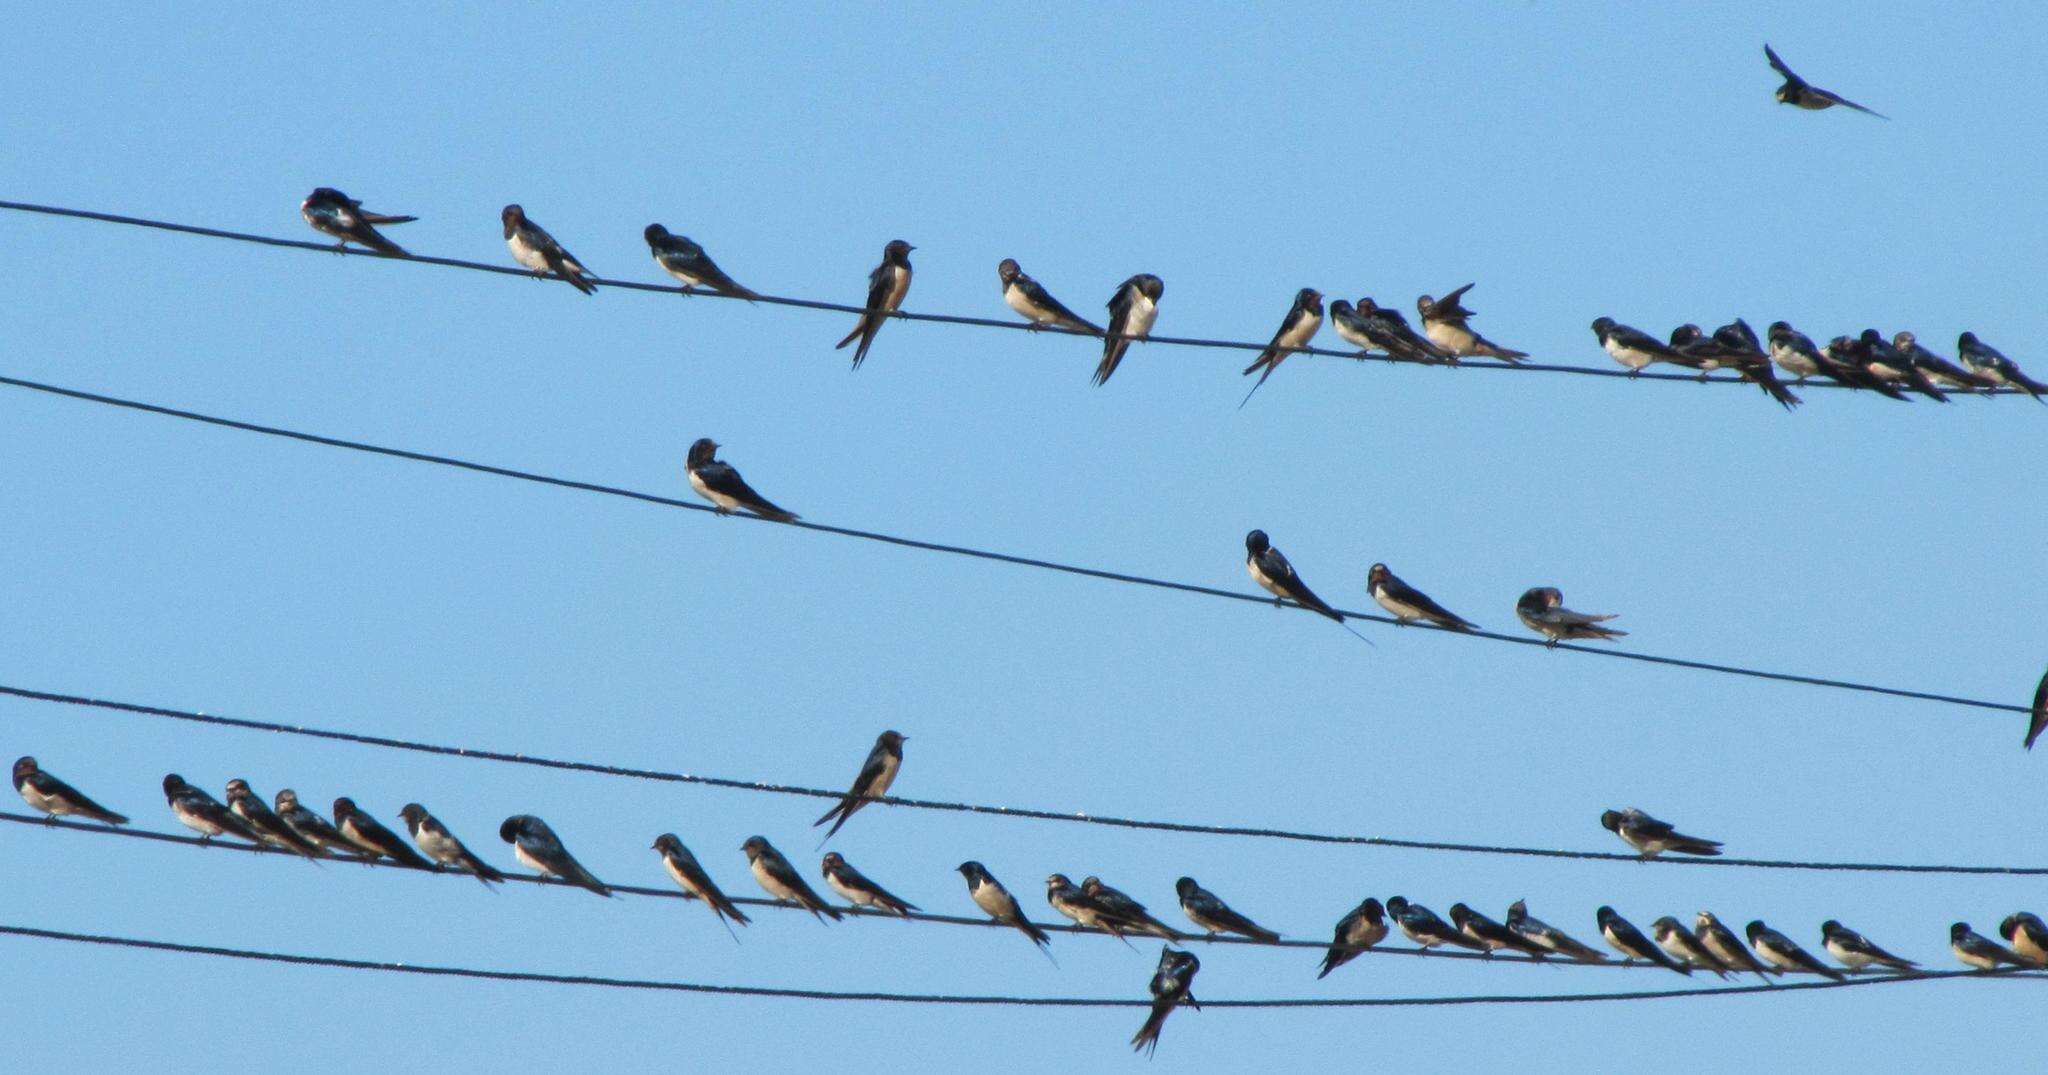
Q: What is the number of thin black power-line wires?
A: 5